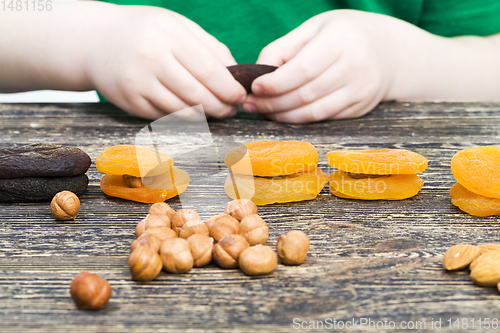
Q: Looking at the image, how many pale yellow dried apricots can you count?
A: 8